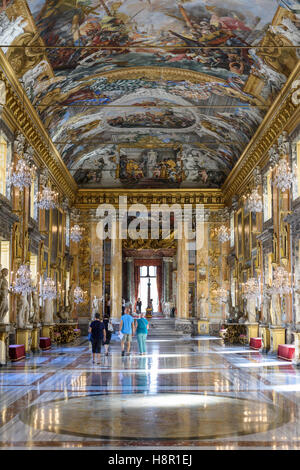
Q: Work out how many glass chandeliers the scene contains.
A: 12